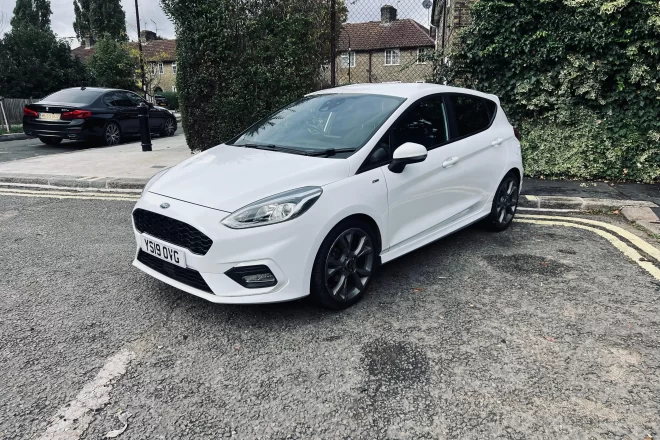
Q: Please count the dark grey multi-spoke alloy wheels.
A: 2